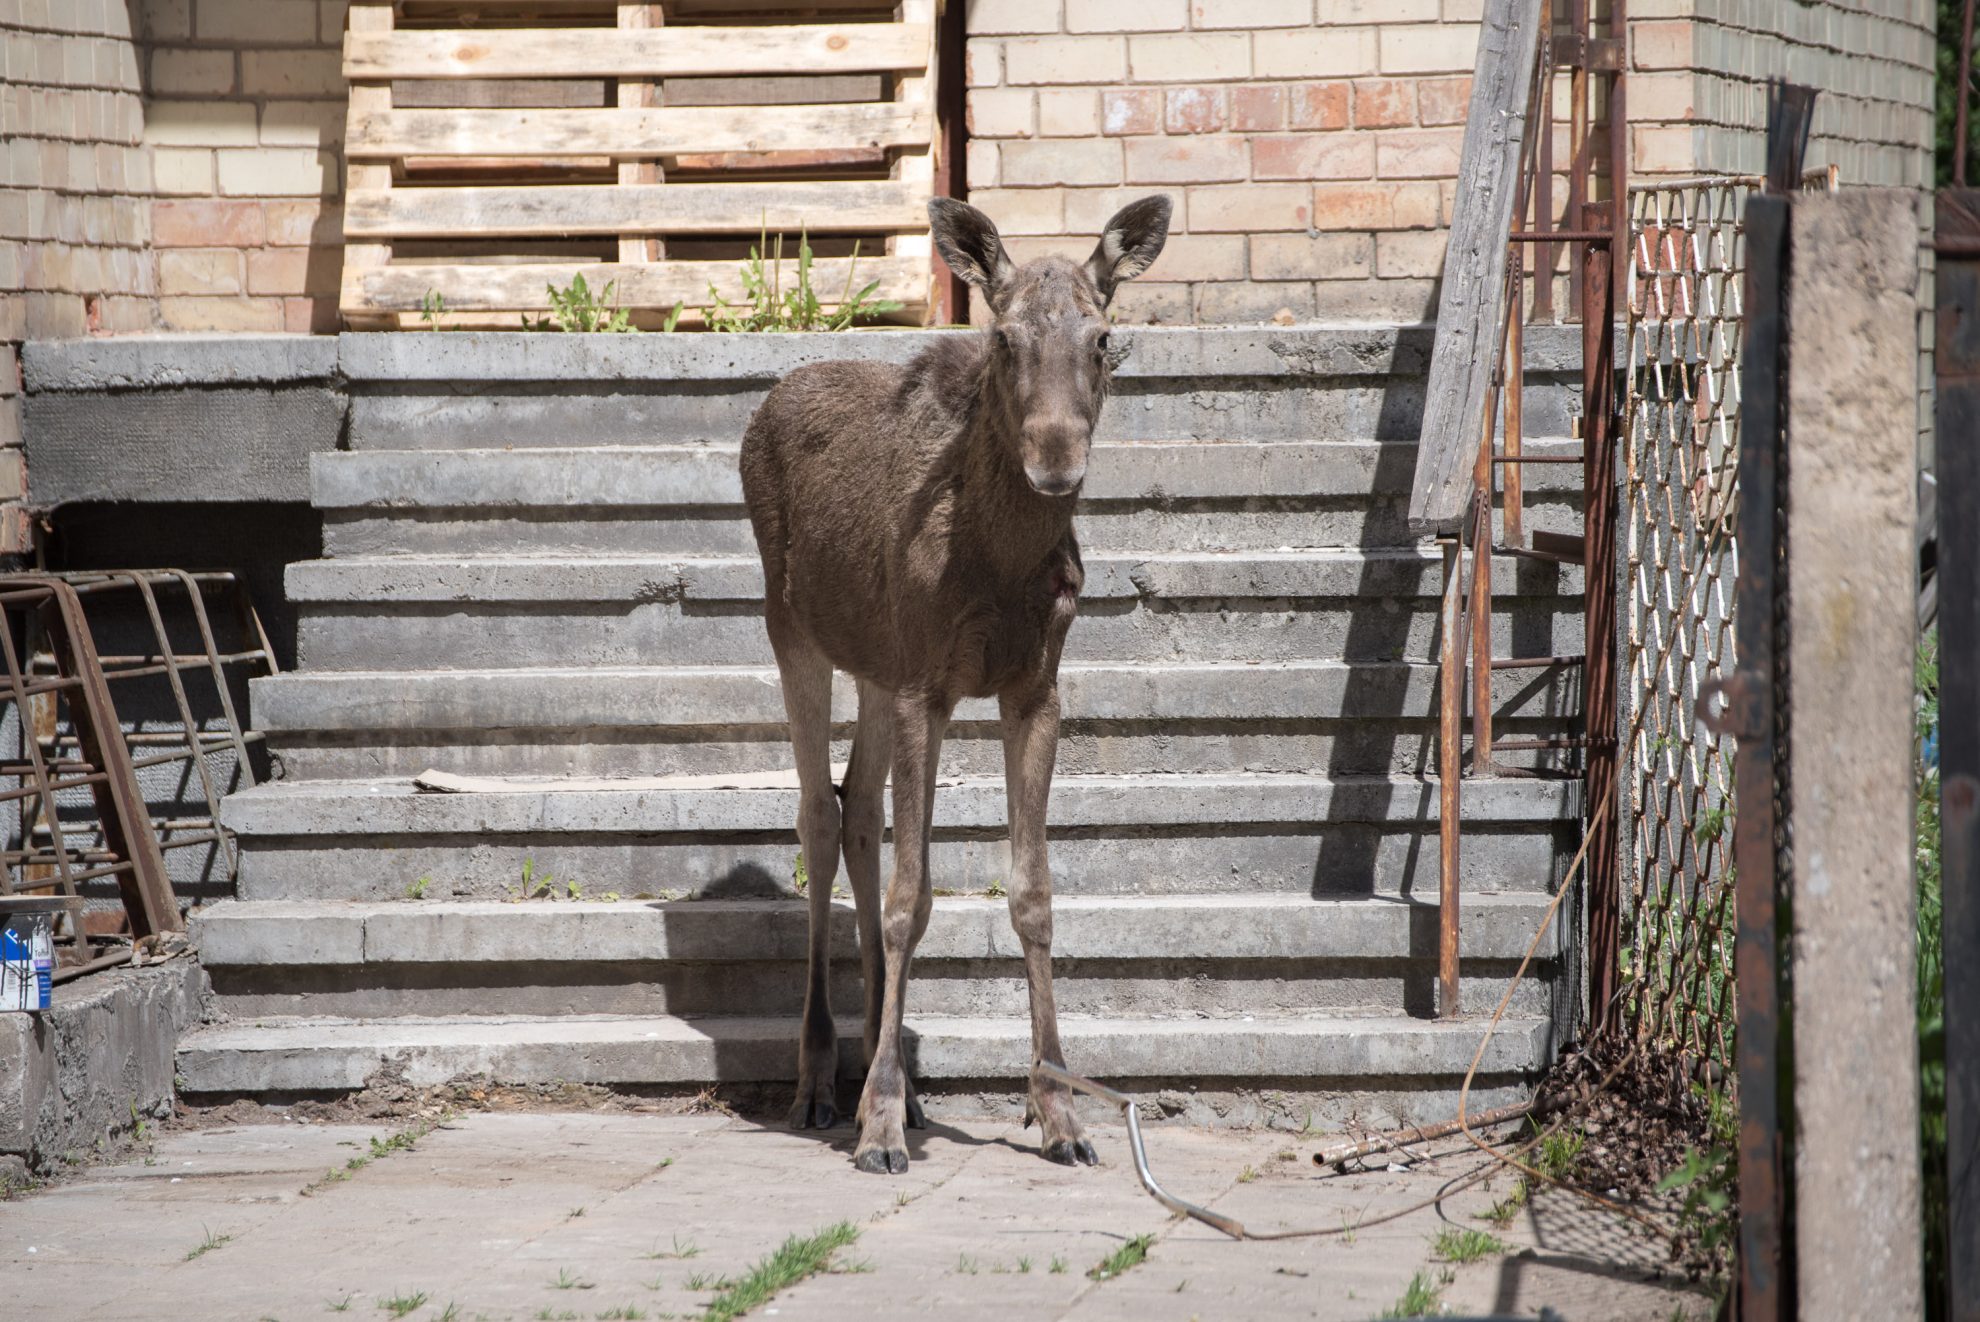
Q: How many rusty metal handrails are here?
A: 1